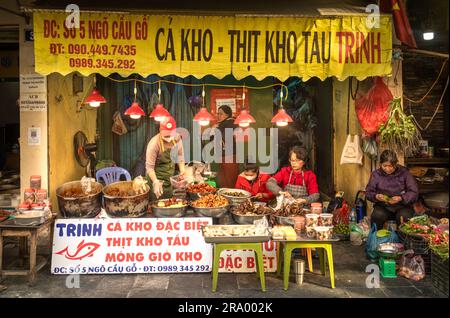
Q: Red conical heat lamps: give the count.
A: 6